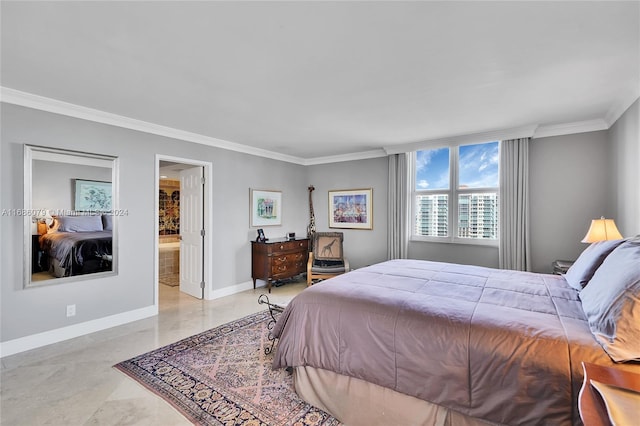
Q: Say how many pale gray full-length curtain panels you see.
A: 2